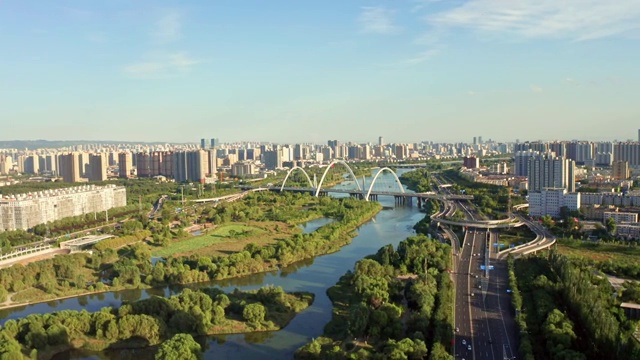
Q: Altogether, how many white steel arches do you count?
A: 3